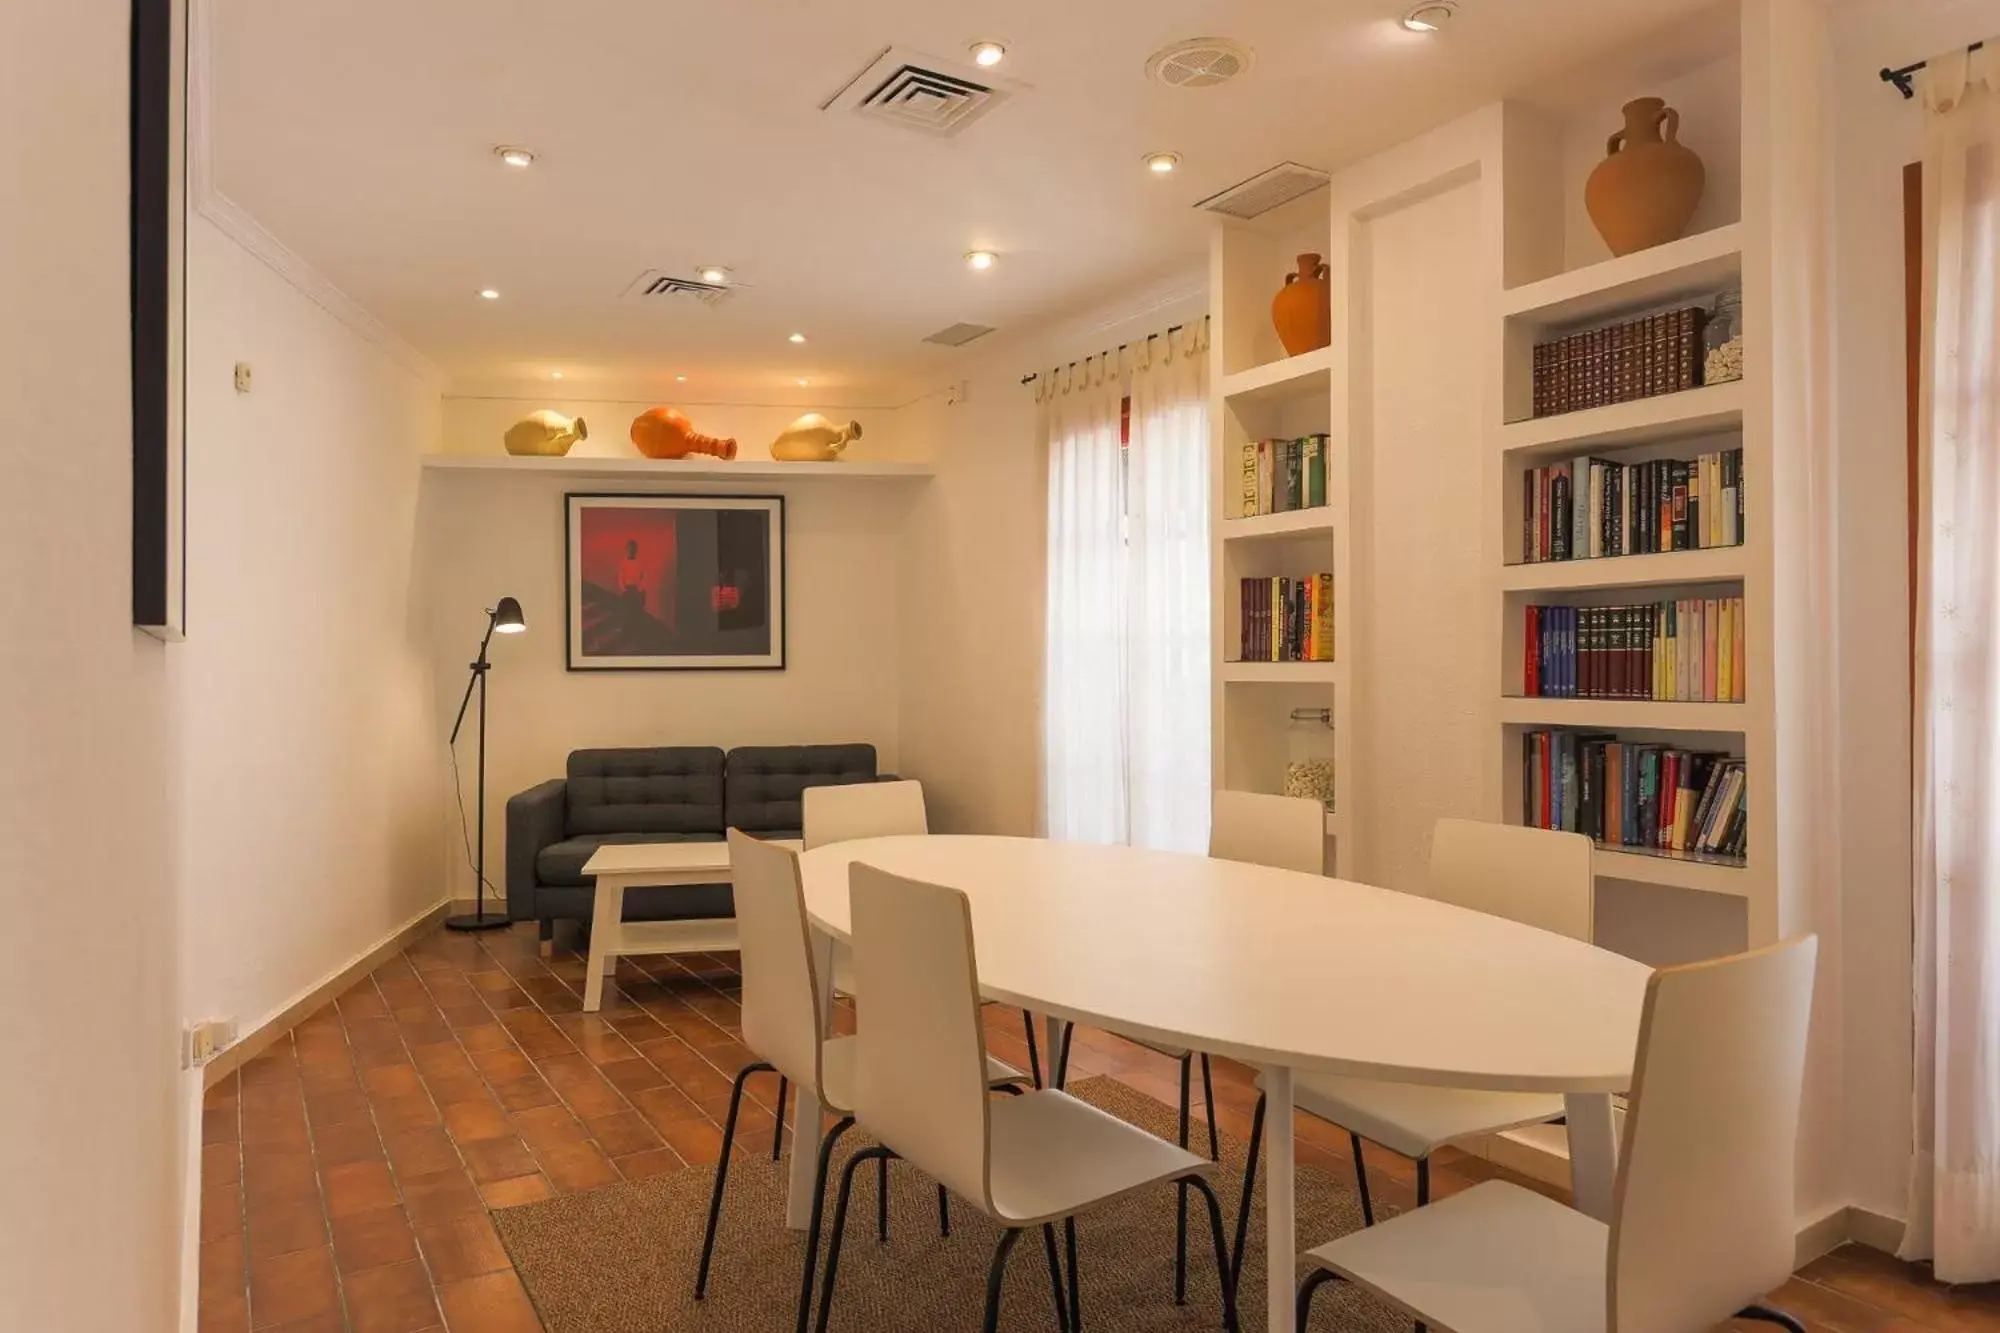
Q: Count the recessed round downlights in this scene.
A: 11